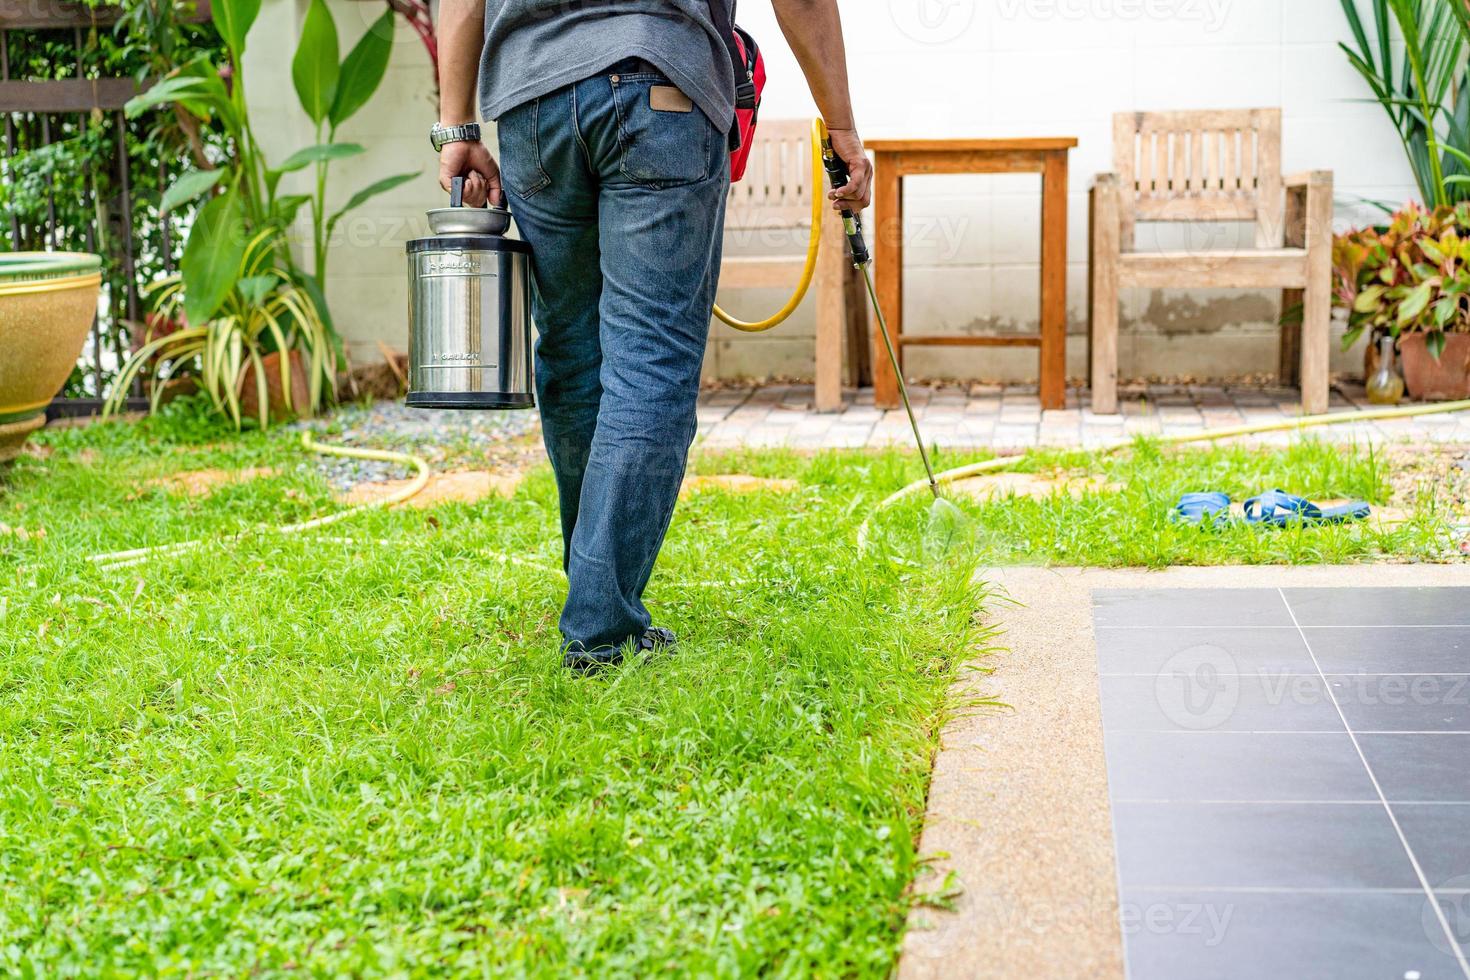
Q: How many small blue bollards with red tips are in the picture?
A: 0